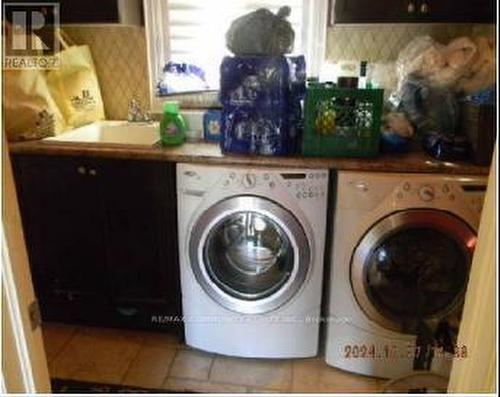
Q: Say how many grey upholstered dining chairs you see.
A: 0